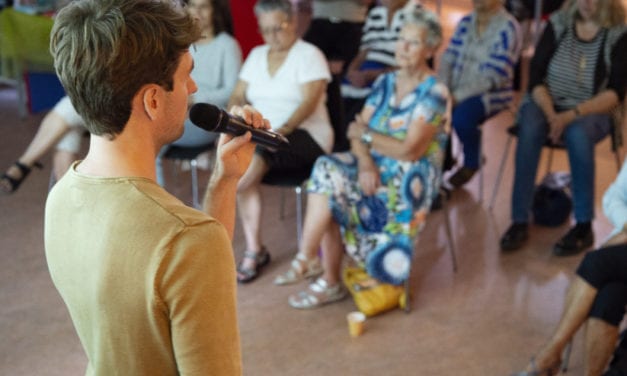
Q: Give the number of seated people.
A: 9